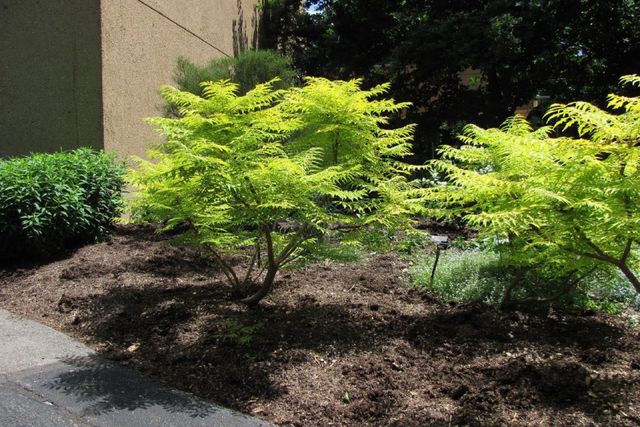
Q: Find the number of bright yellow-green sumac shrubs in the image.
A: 2